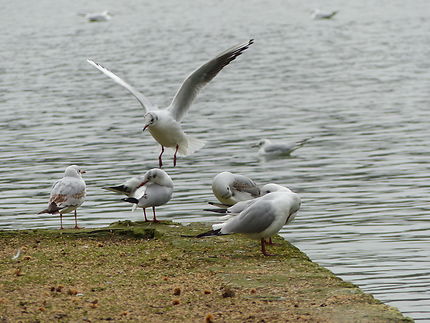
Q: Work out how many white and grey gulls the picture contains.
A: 9